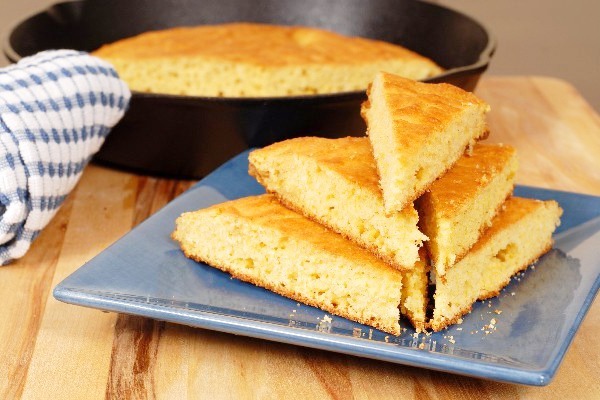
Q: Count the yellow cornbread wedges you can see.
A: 6